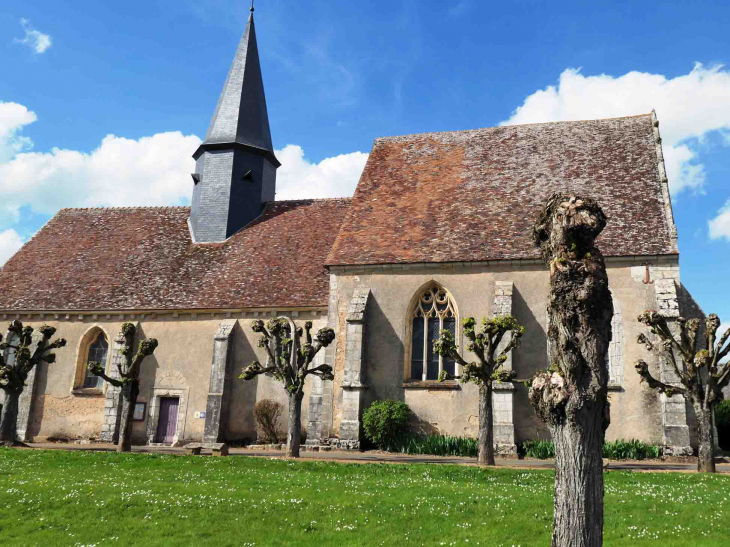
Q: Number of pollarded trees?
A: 6